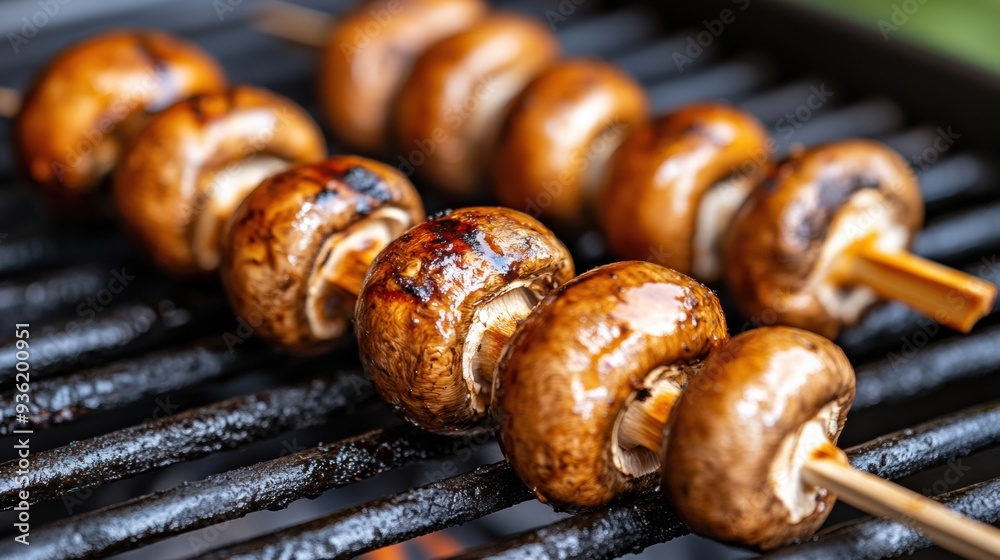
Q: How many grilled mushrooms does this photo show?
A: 11